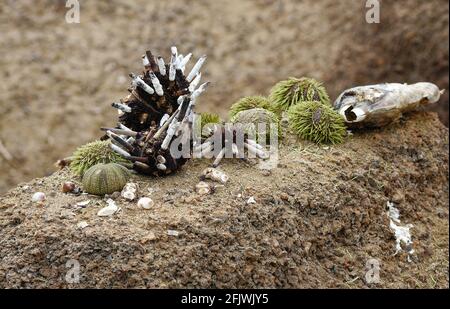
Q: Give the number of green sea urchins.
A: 7